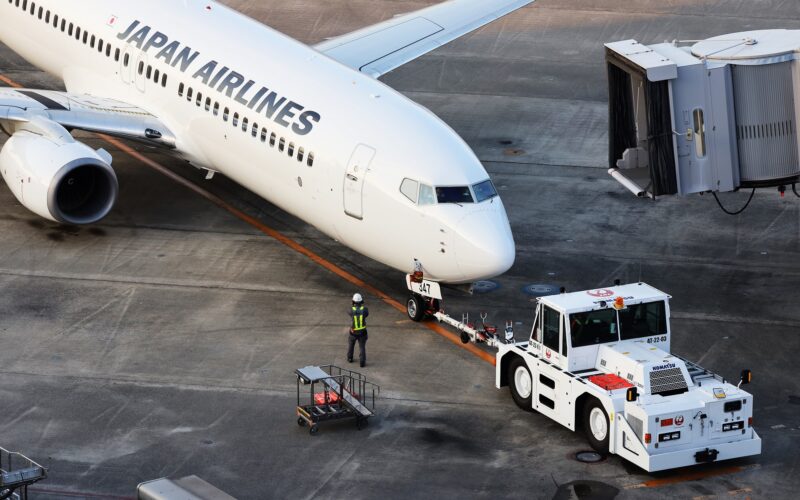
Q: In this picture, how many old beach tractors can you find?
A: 0